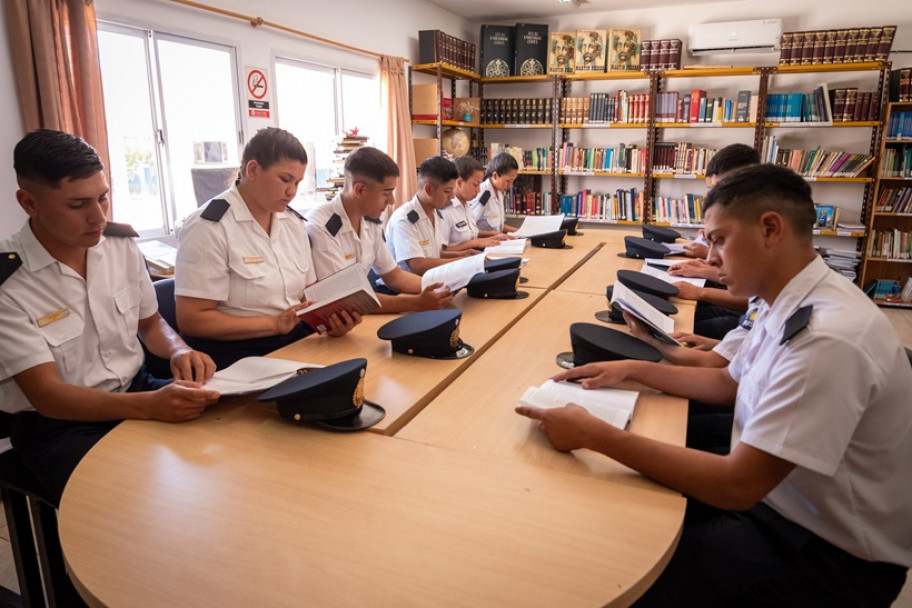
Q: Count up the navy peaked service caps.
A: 11